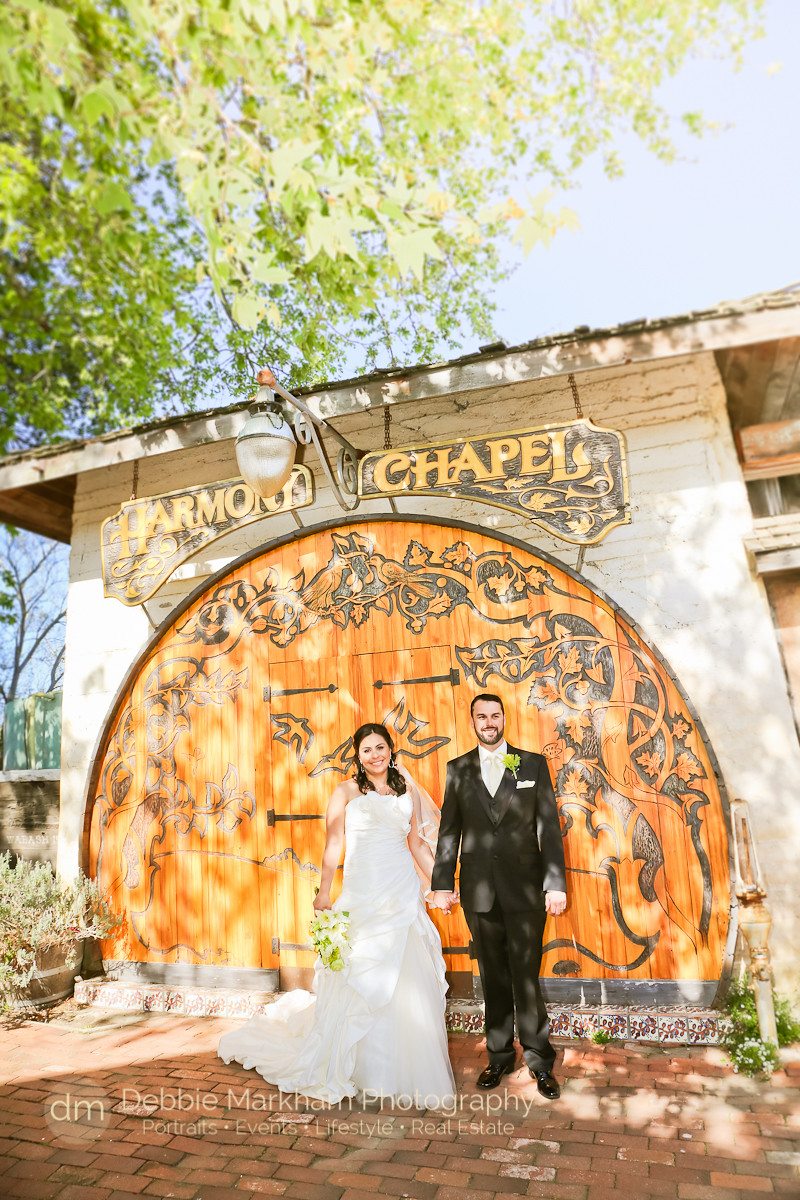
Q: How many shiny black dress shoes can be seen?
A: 2